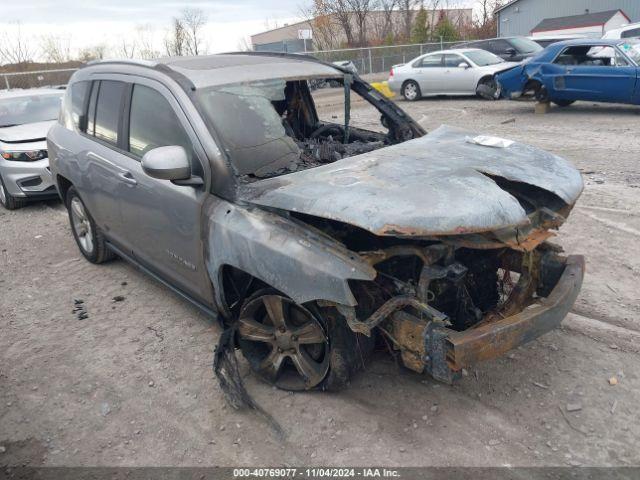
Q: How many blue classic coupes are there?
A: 1